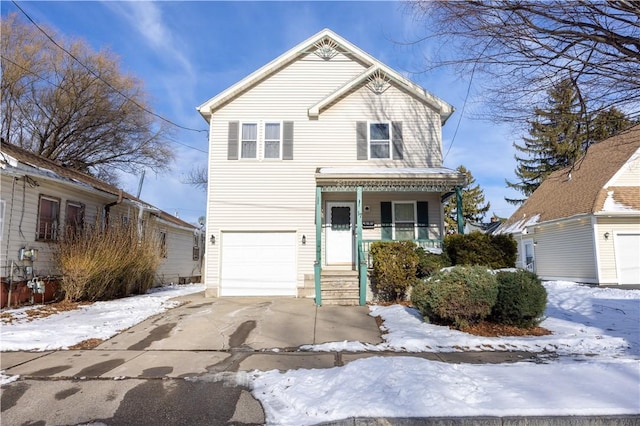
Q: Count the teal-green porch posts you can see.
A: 3